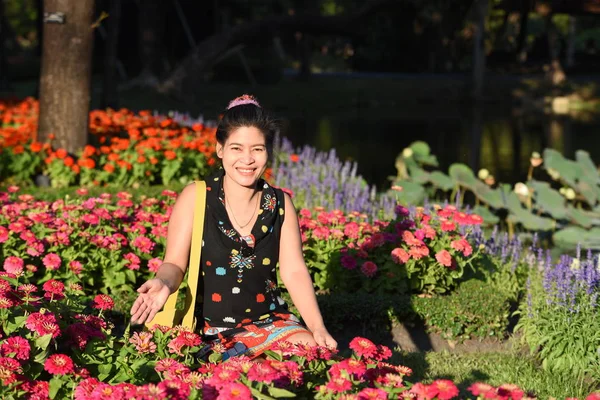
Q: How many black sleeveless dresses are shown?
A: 1